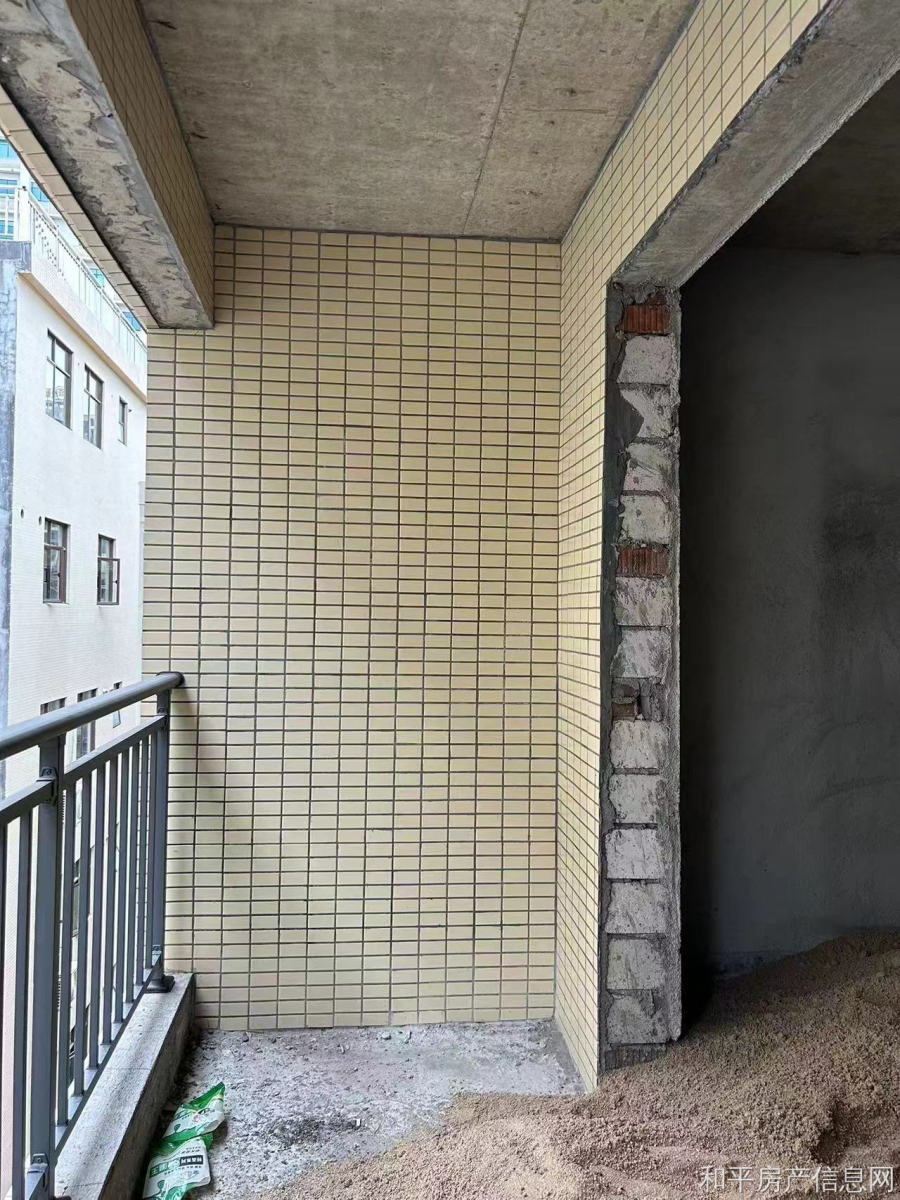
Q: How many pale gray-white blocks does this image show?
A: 12